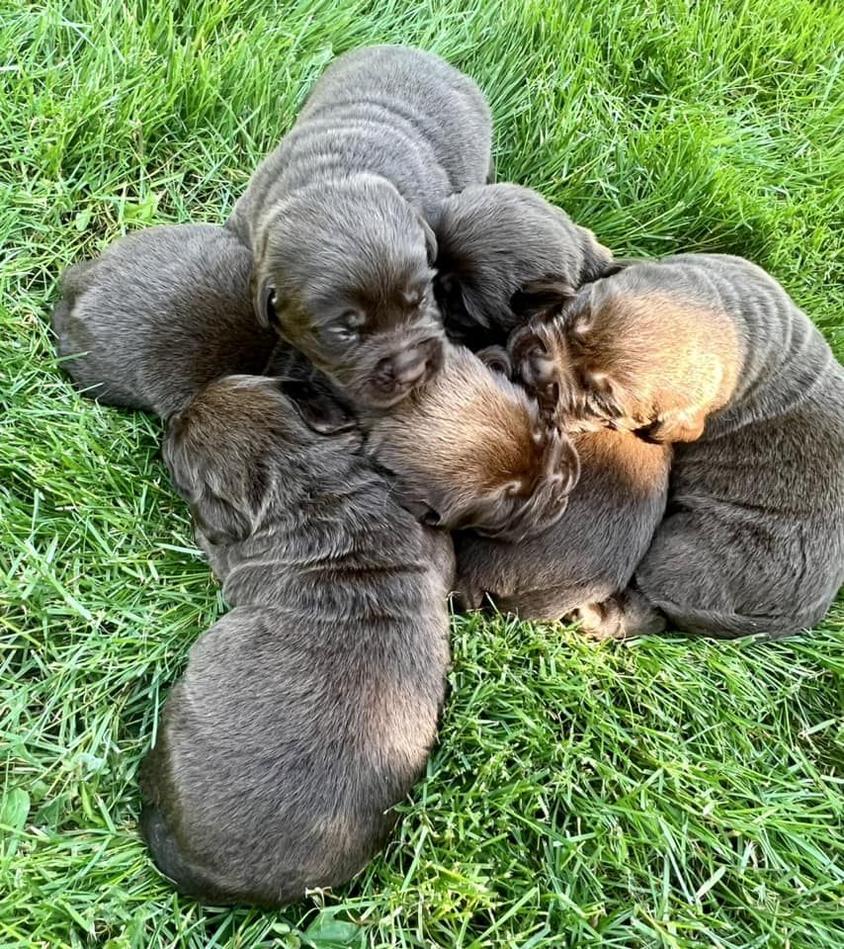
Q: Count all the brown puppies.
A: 6